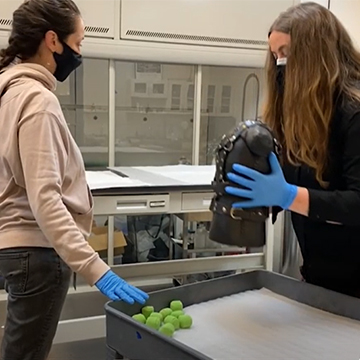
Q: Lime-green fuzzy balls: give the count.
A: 10